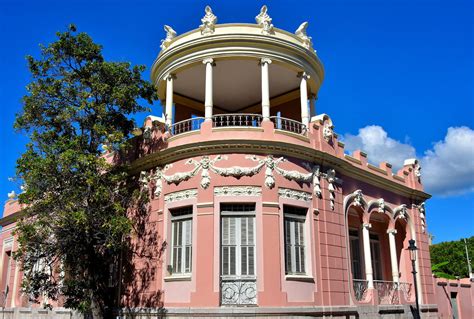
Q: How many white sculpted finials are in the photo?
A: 4